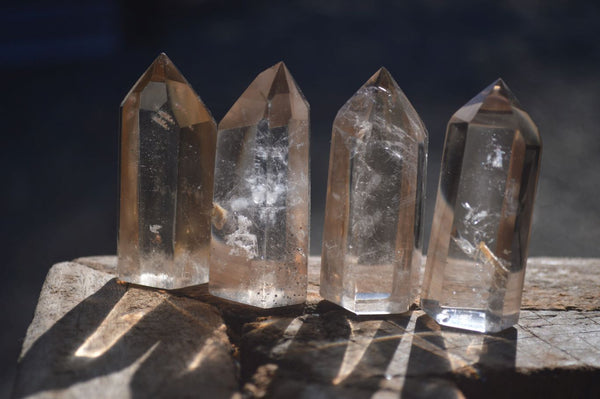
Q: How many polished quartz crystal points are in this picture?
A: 4